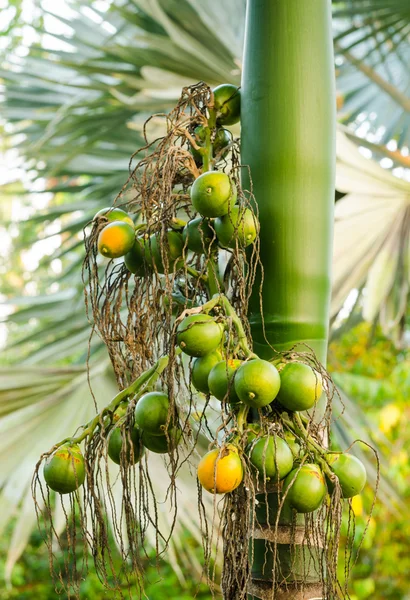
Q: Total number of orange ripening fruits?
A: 2